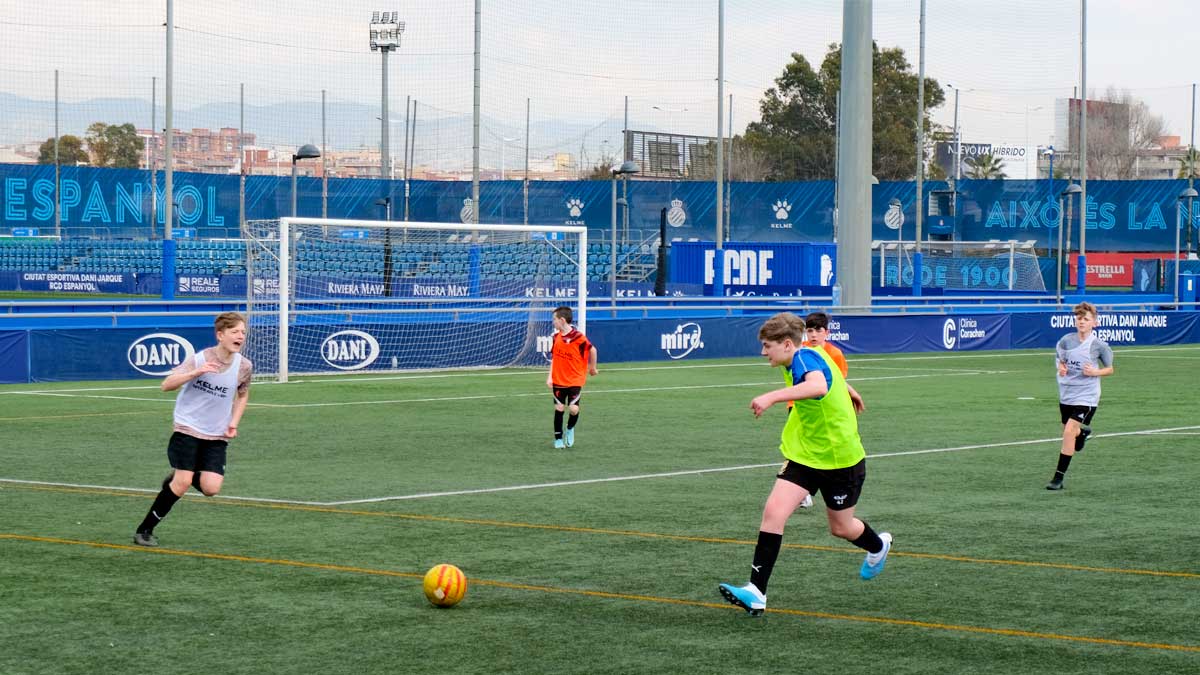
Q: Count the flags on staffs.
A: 0